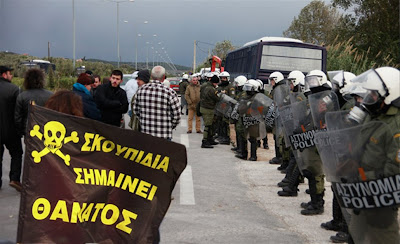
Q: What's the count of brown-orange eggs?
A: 0